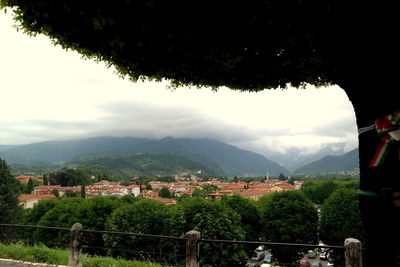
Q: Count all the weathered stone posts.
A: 3